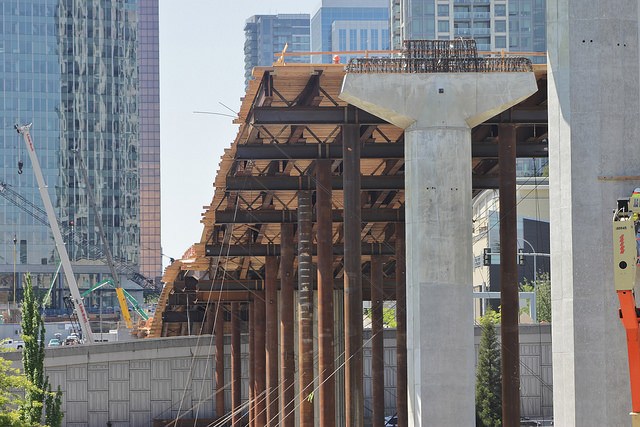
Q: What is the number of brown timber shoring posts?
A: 12